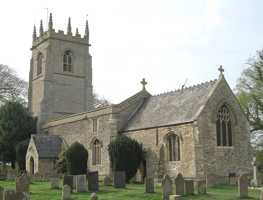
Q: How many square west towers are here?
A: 1